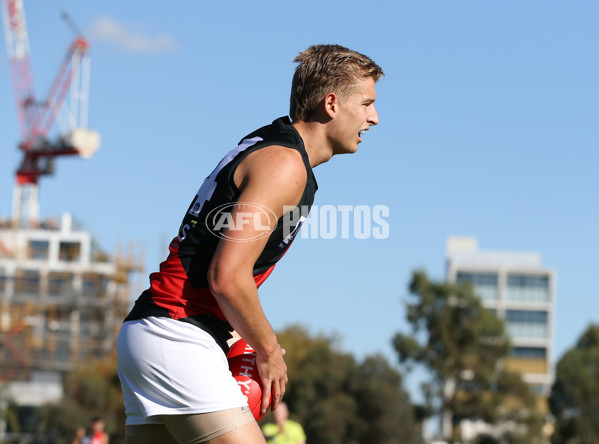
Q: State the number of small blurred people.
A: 2